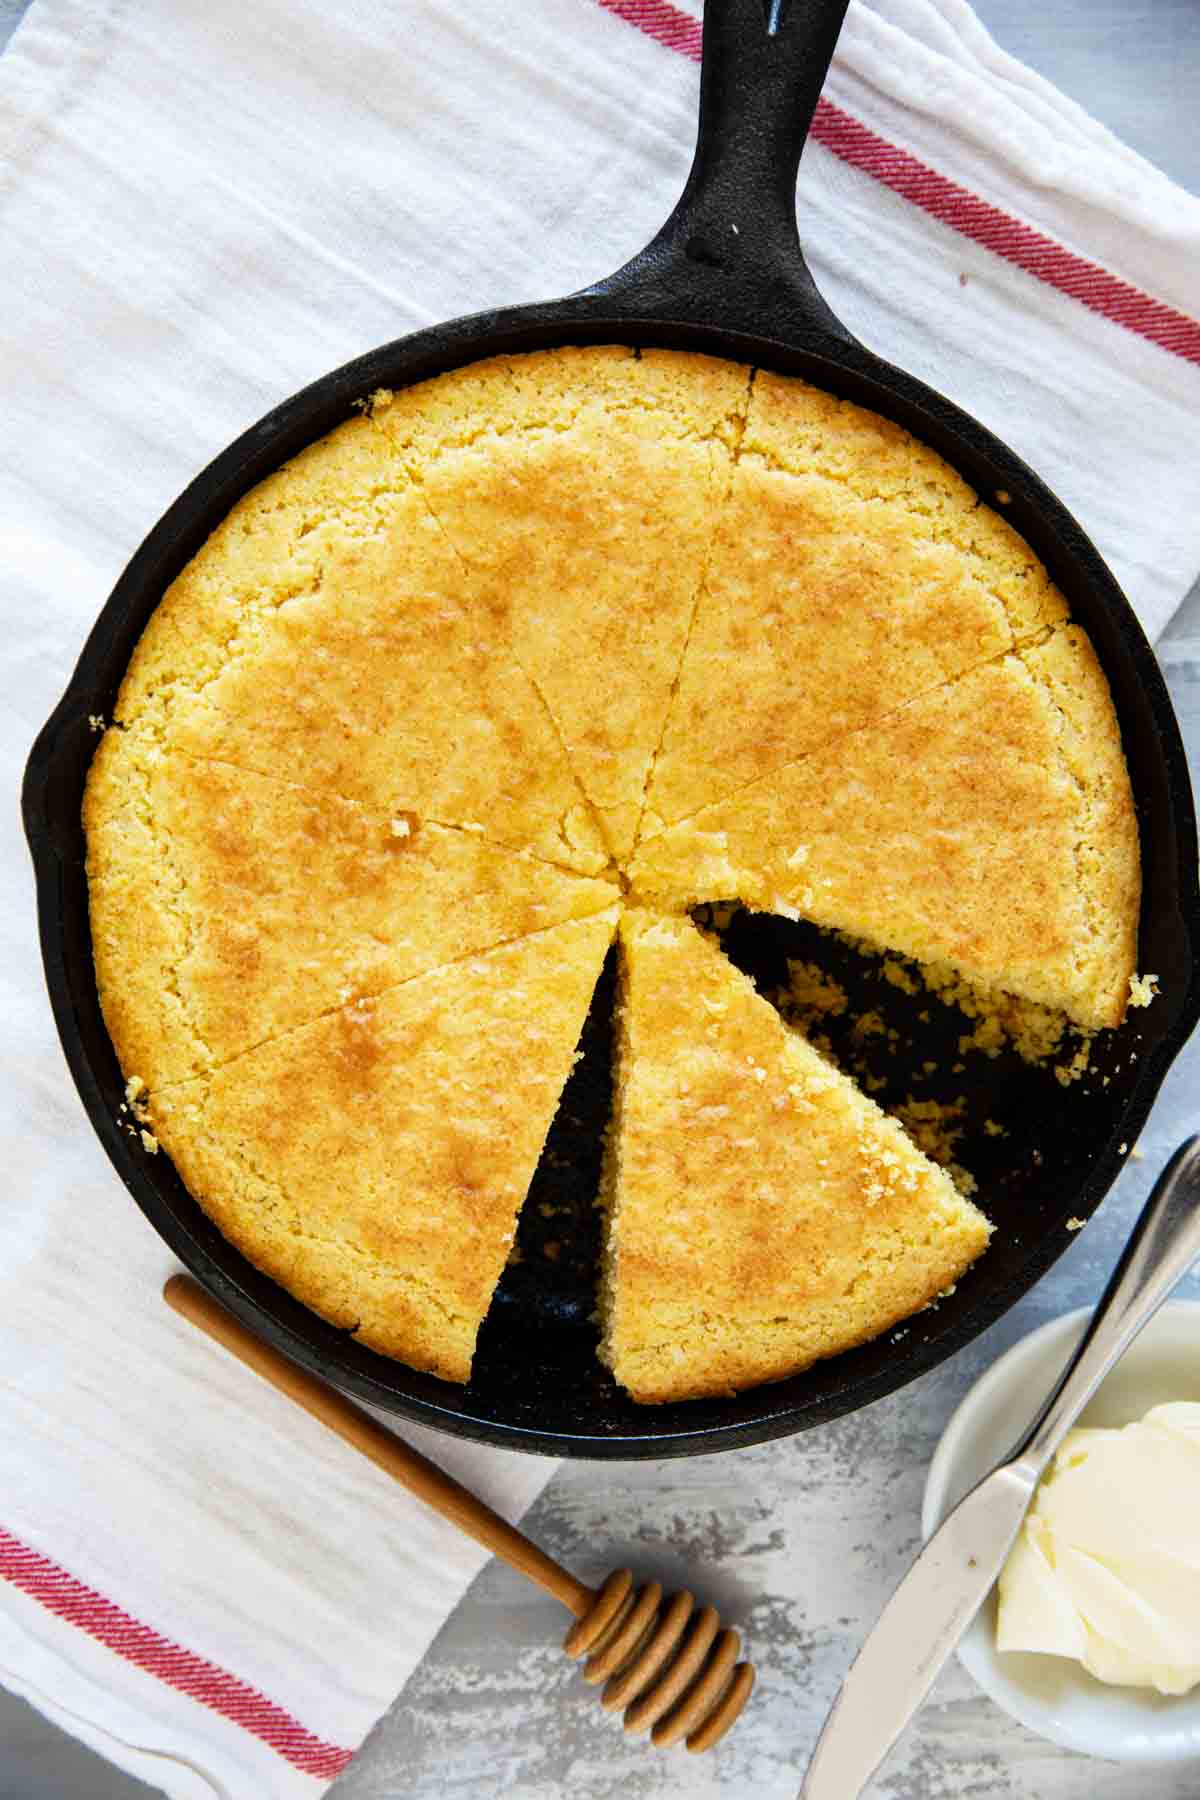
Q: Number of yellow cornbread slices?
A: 7